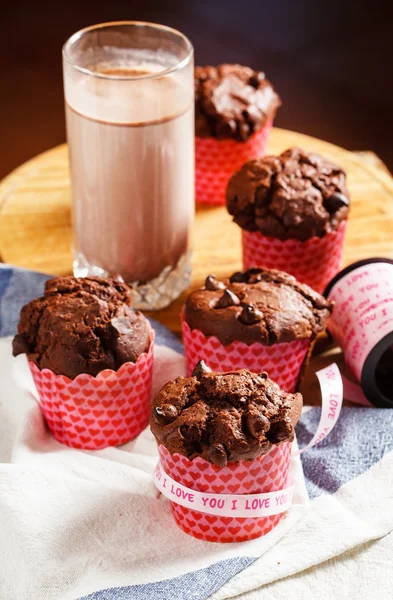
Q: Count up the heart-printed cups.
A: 5